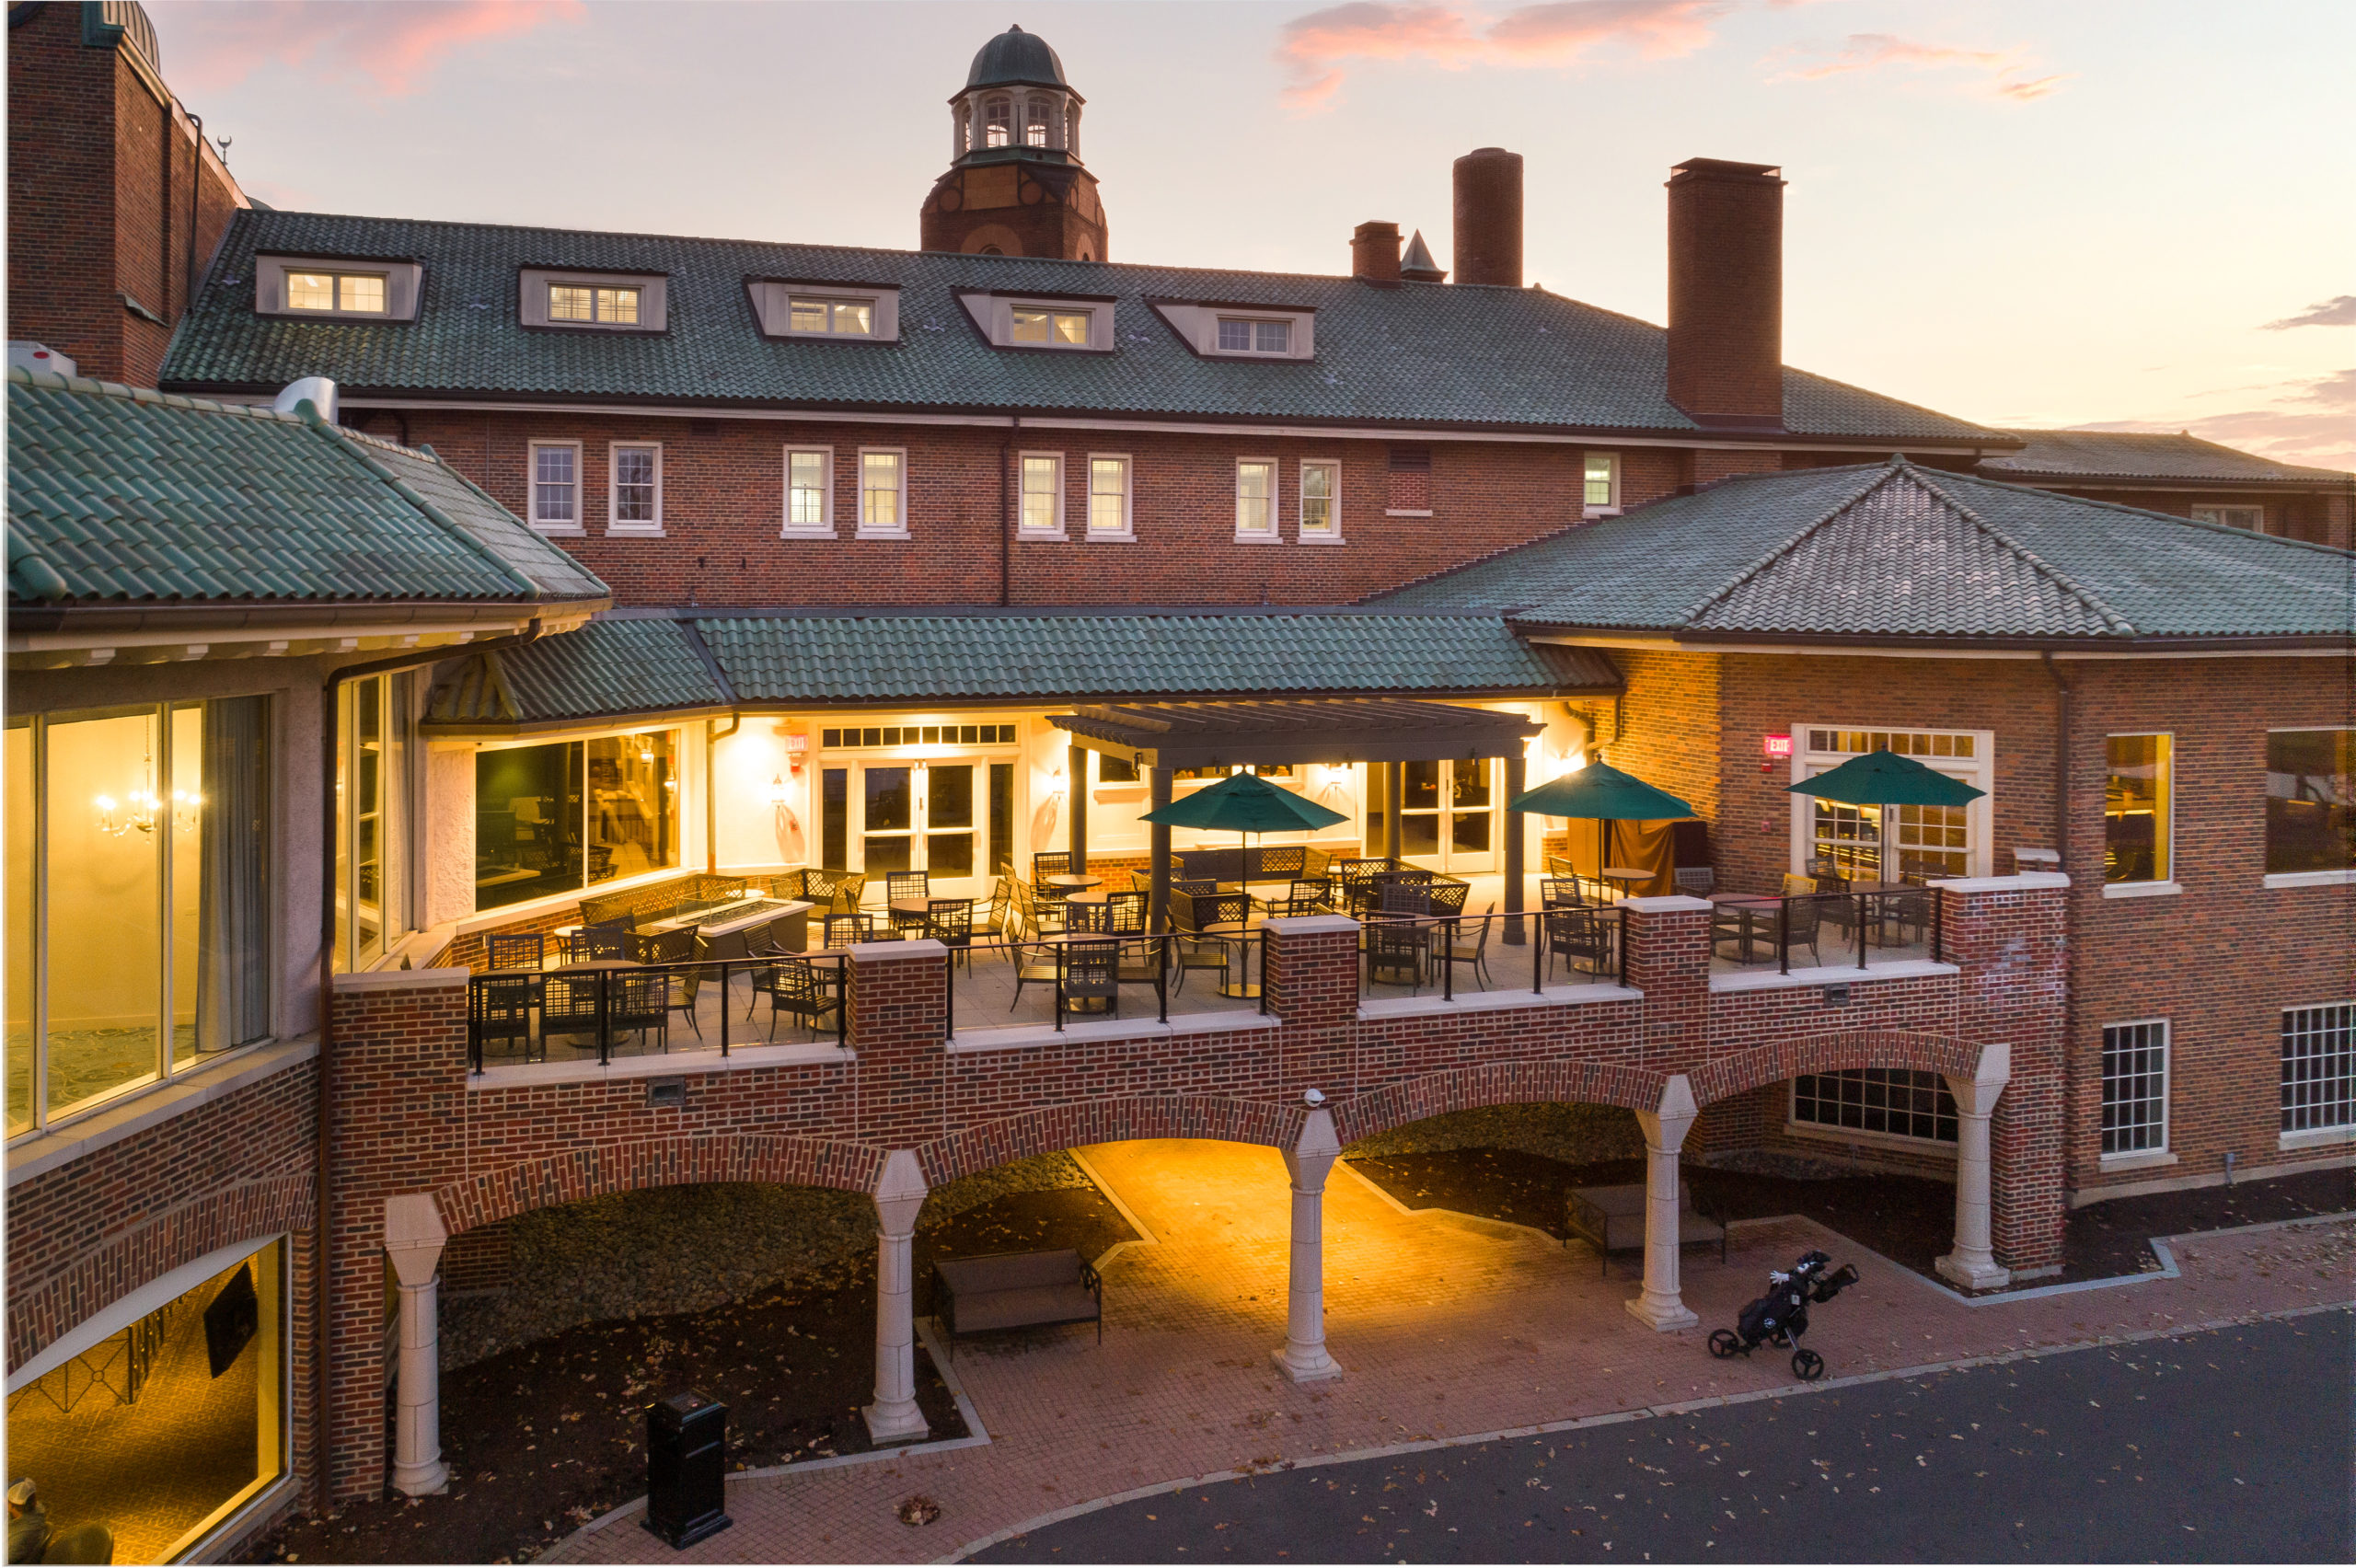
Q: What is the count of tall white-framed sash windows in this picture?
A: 9